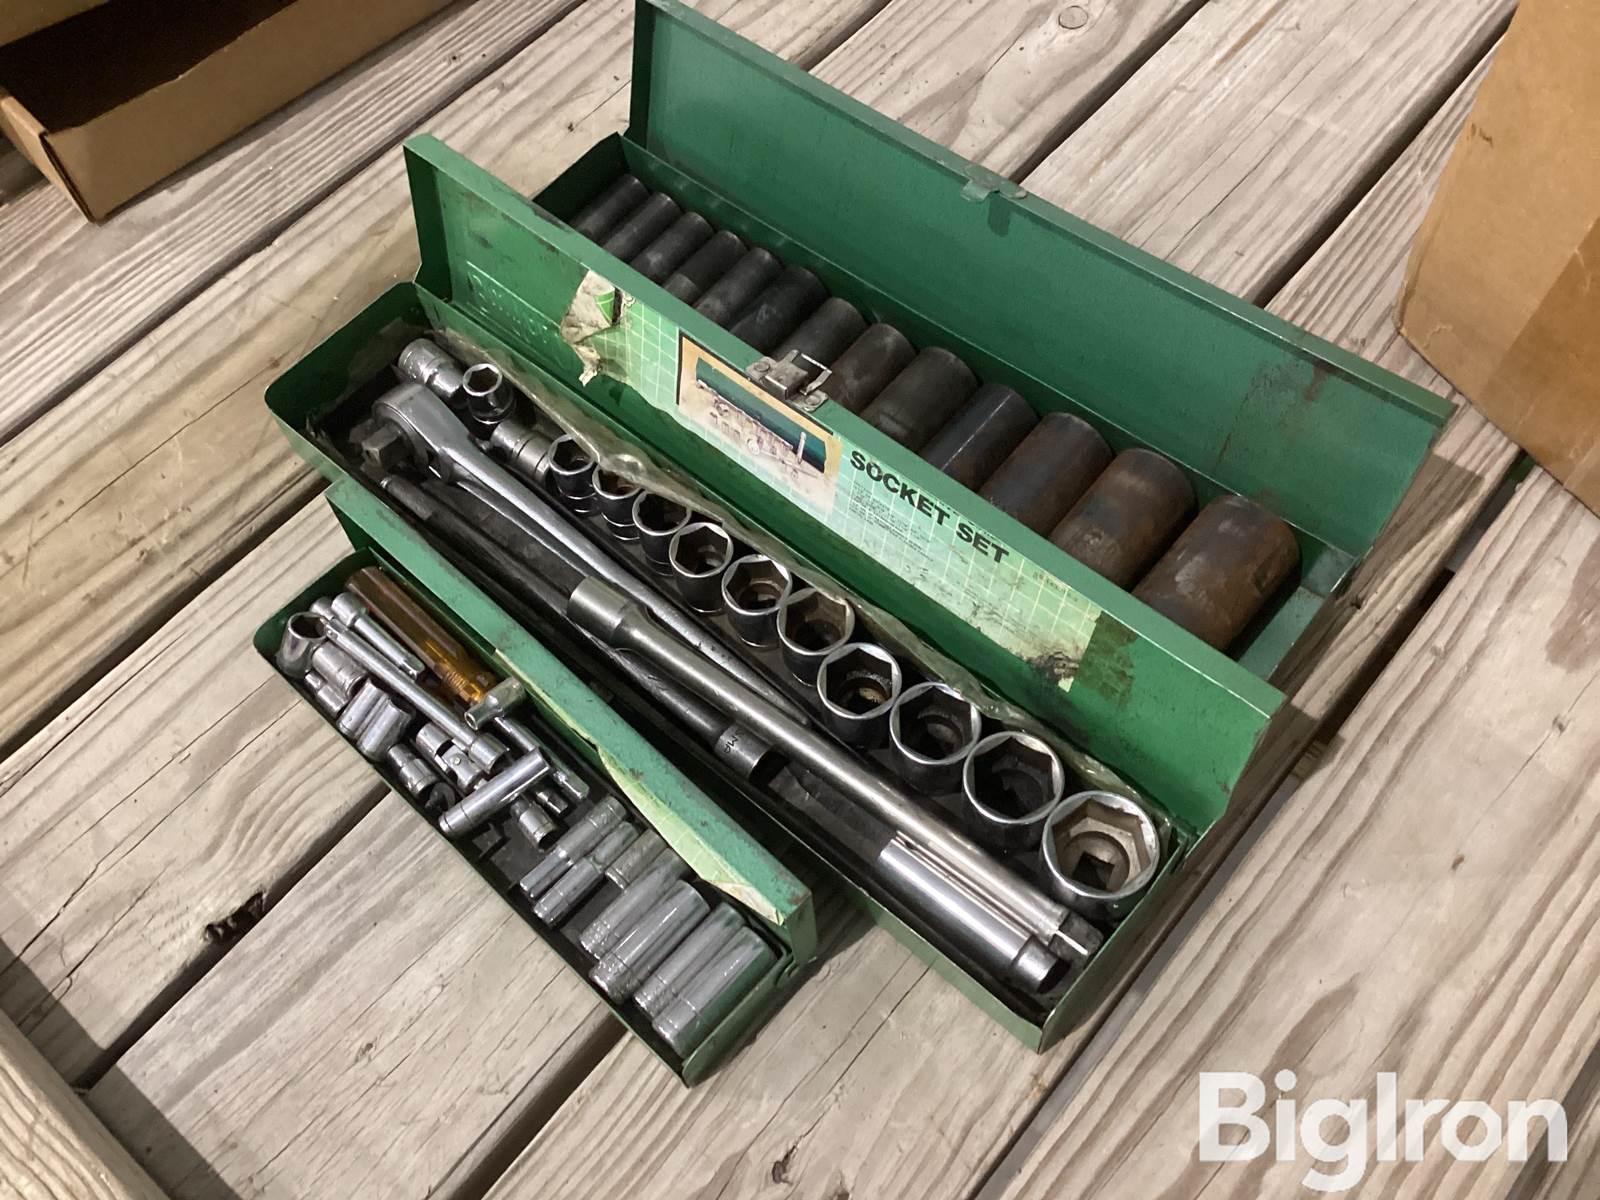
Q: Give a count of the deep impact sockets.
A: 13